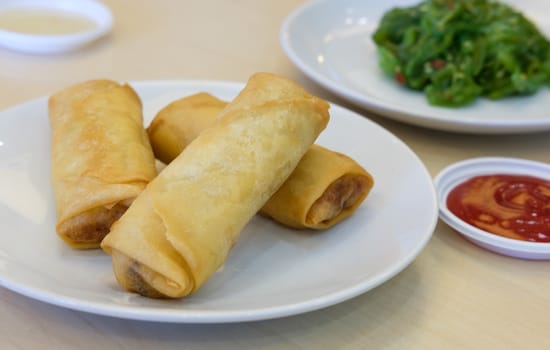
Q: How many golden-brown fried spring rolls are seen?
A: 3